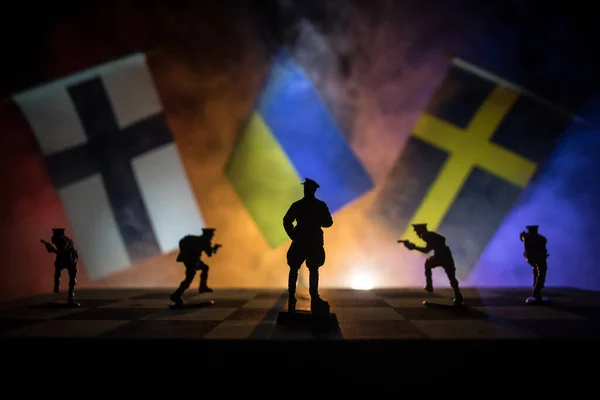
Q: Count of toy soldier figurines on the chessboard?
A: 5